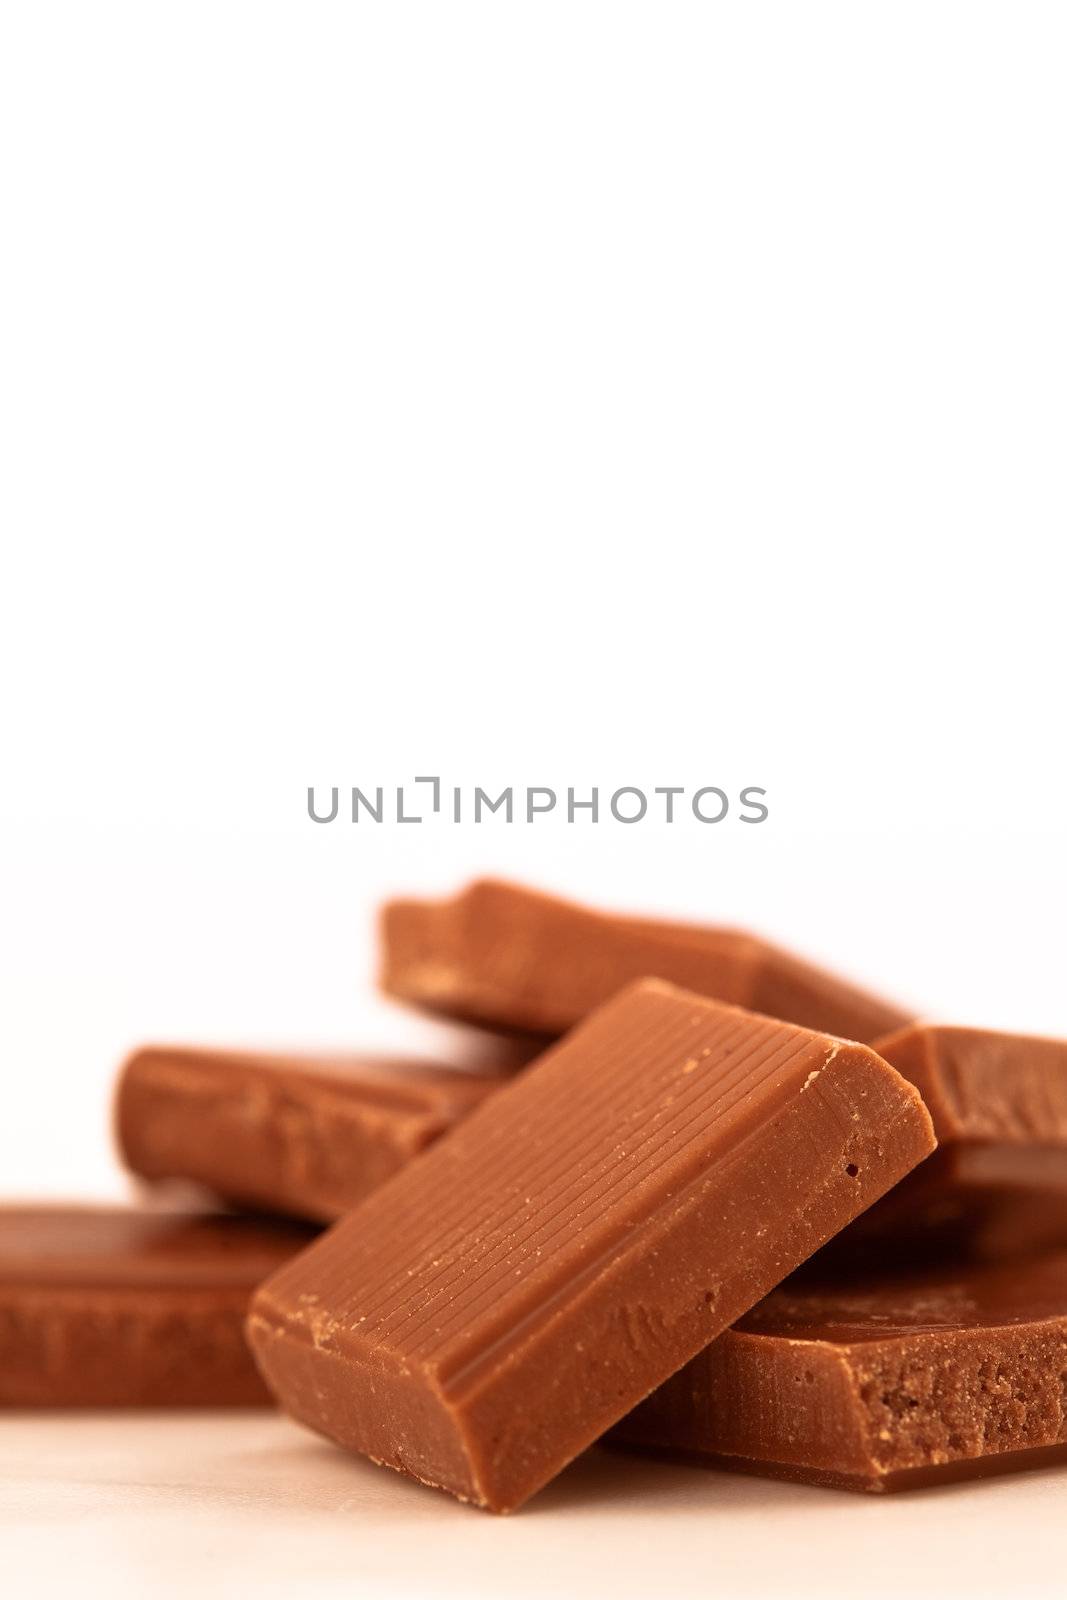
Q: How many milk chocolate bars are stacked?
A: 6